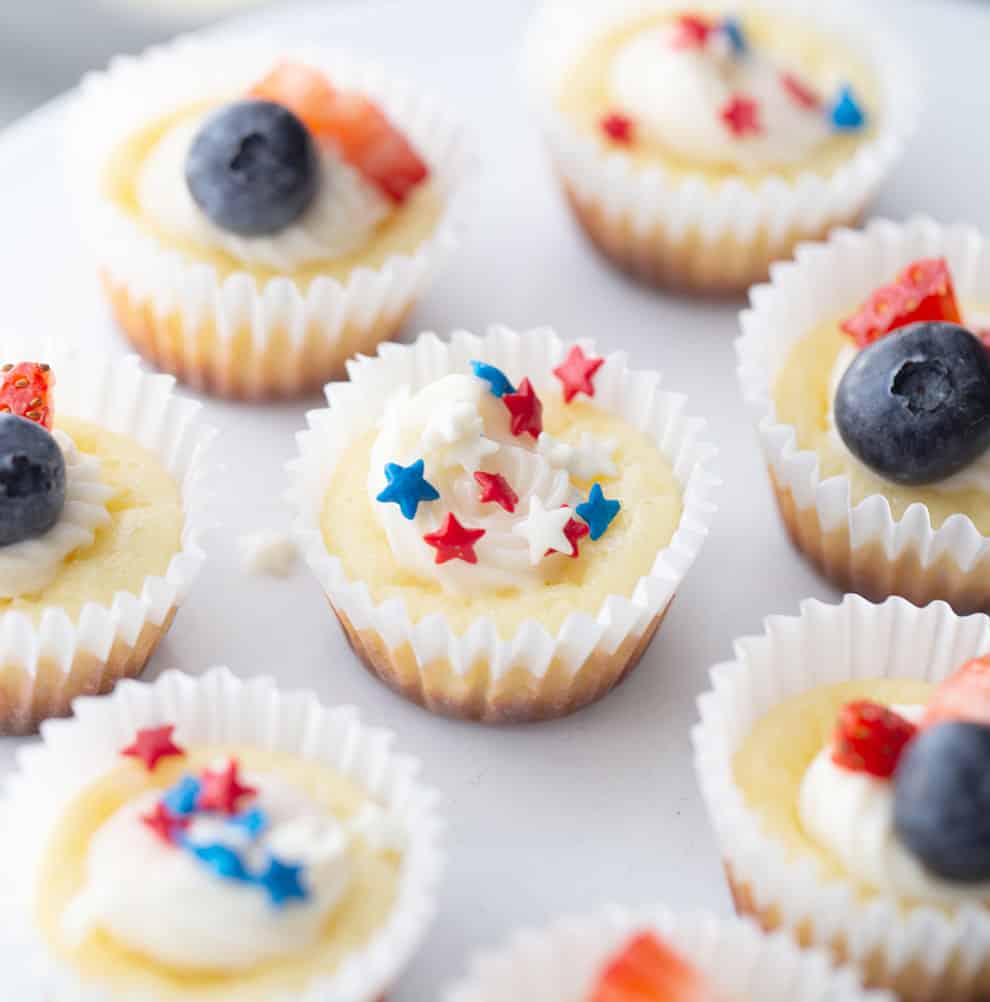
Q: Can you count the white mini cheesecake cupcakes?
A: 8